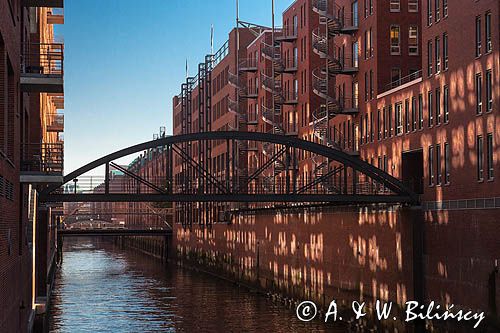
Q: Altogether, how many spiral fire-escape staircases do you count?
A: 3